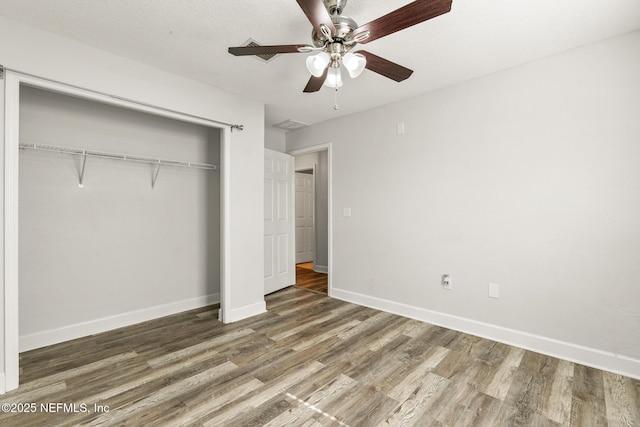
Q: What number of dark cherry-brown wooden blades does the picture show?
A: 5